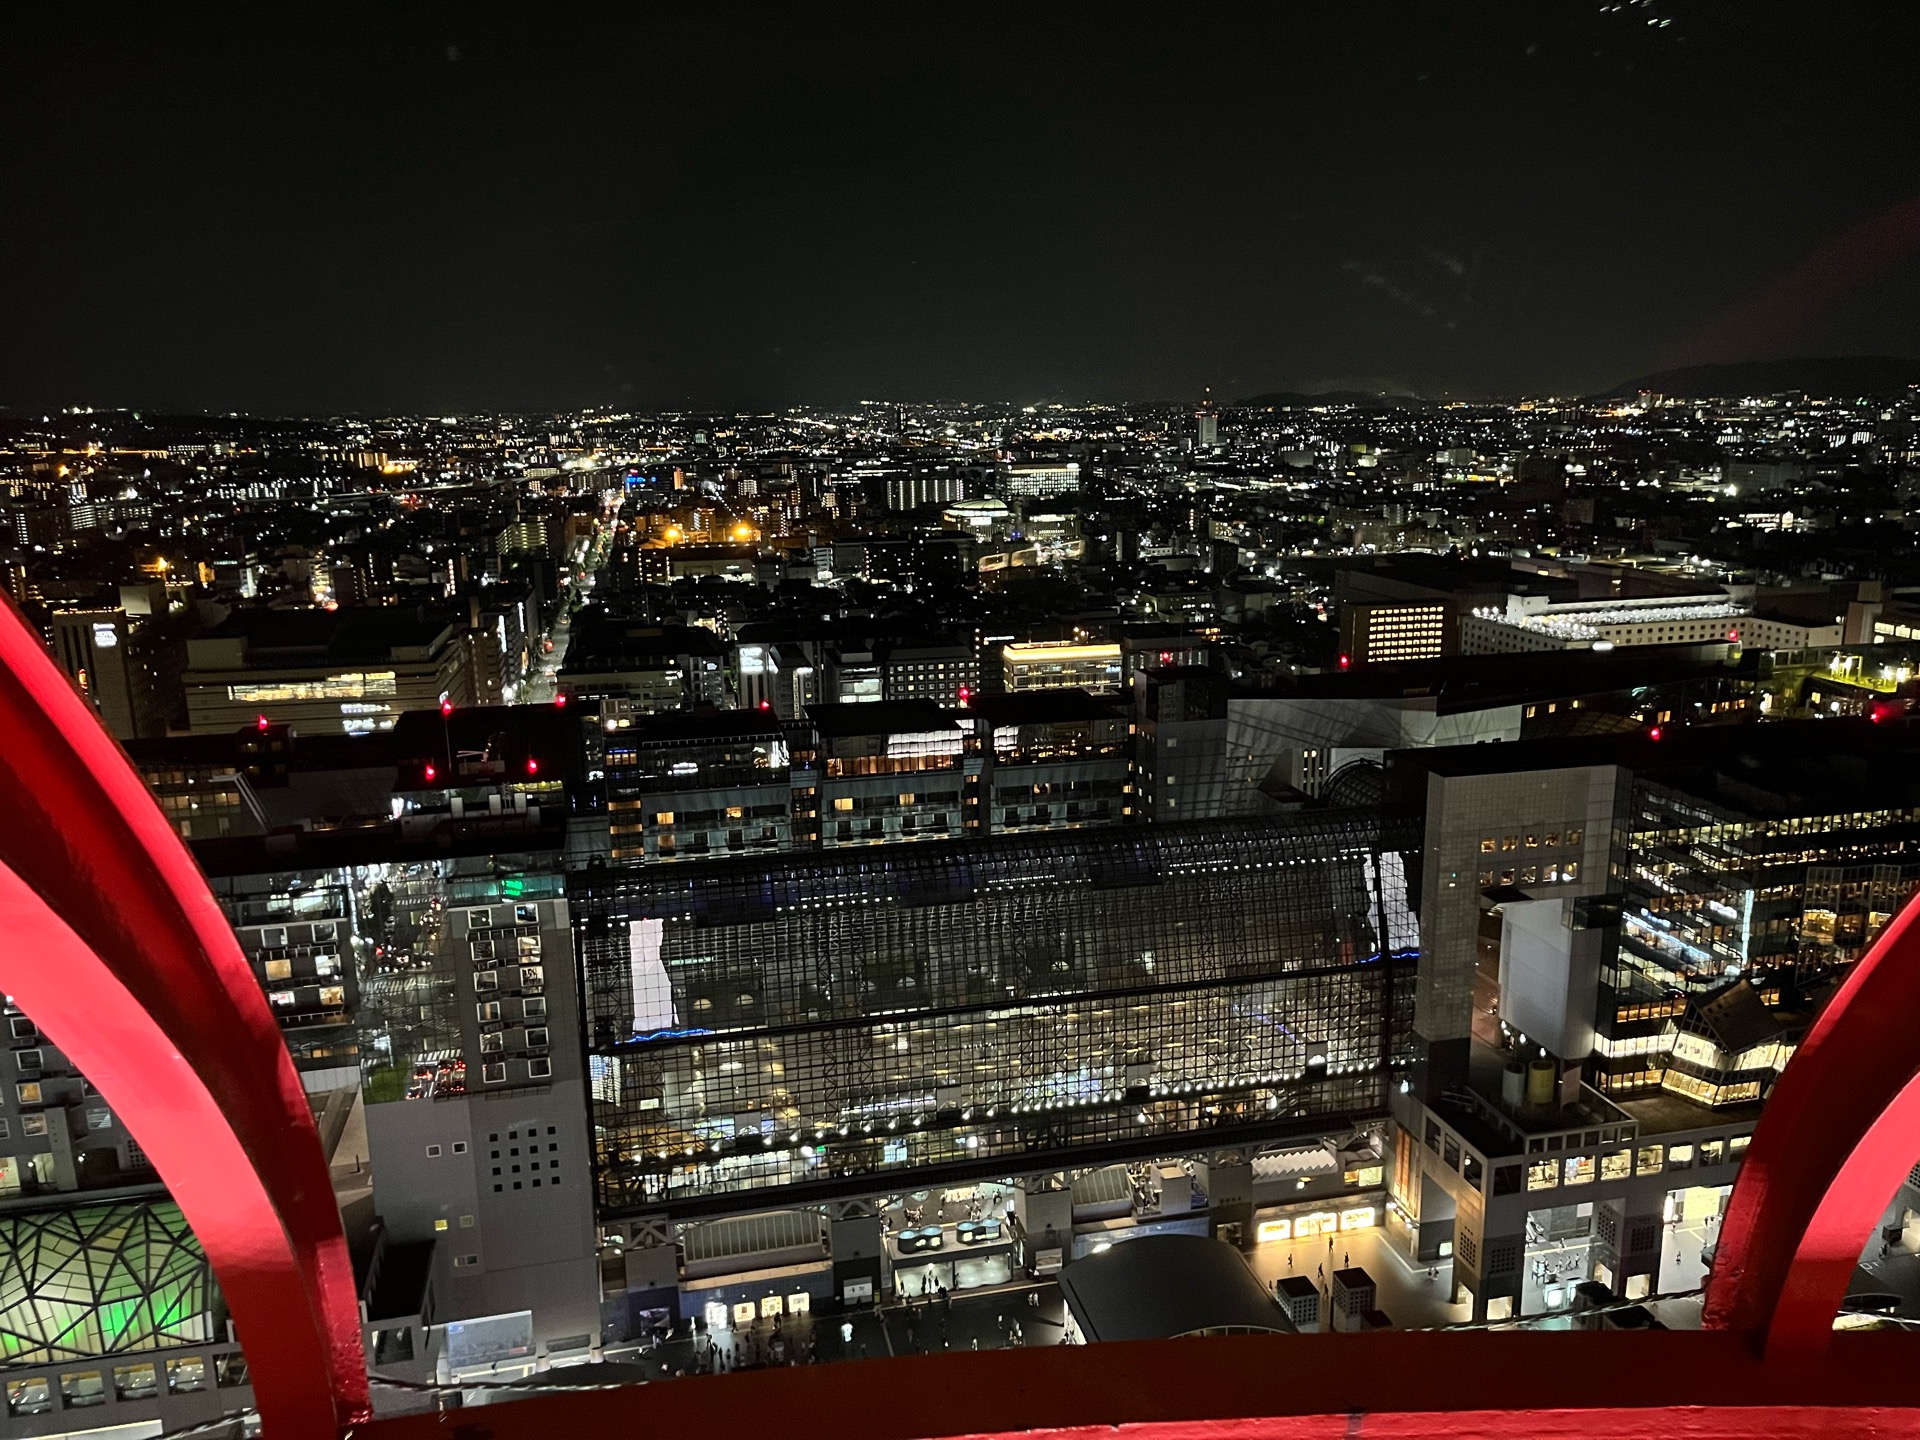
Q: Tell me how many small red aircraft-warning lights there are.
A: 12